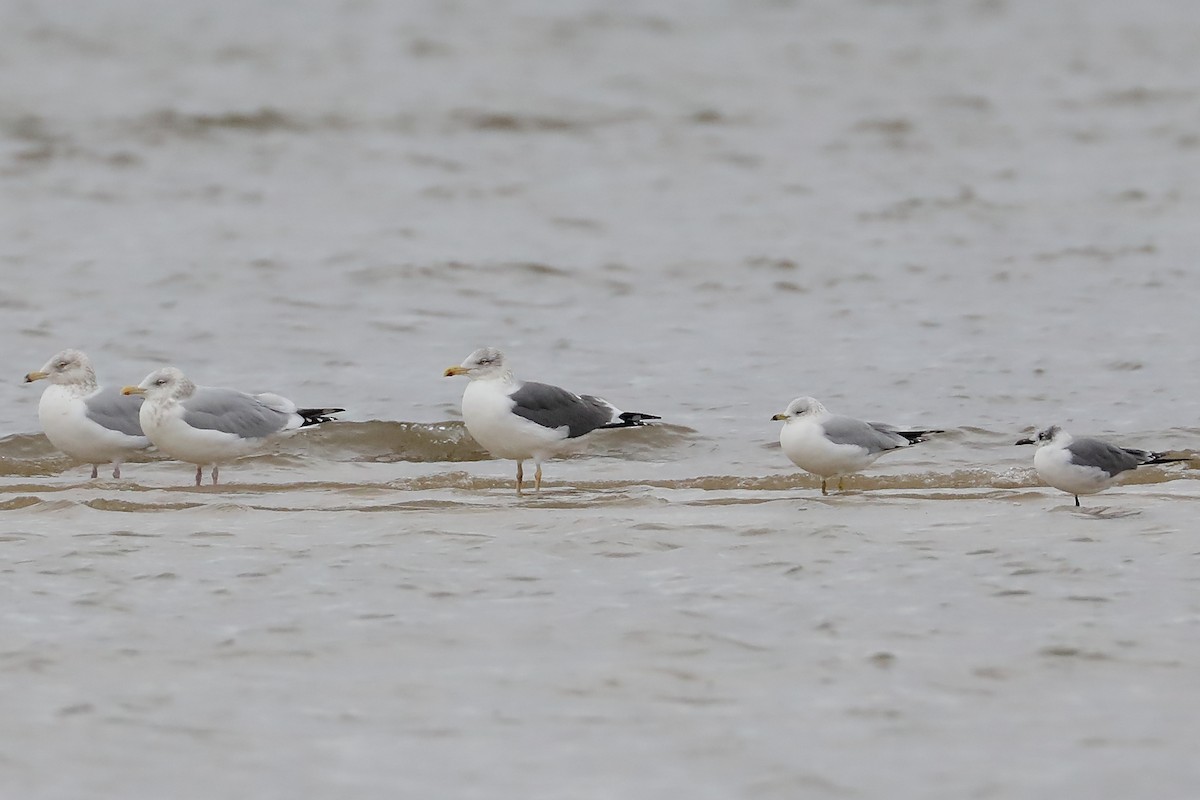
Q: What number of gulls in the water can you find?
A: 5